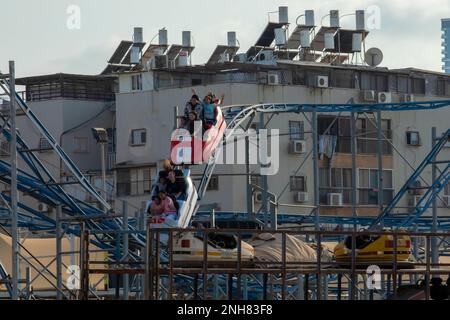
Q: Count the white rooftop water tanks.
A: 14